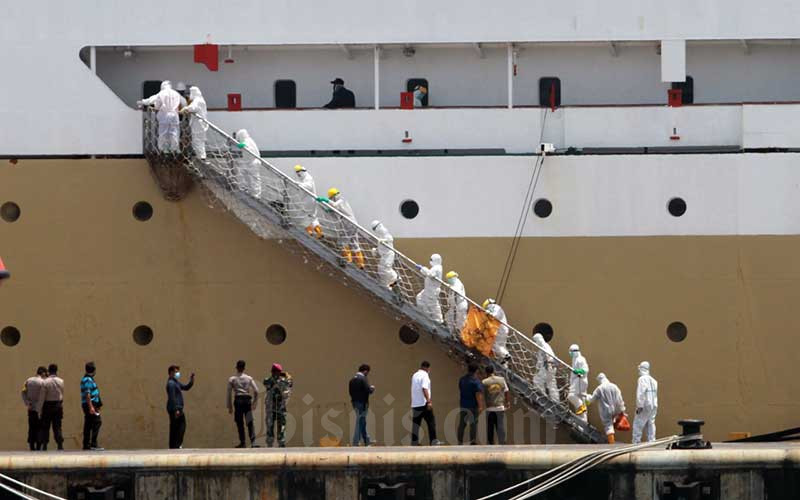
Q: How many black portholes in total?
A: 11